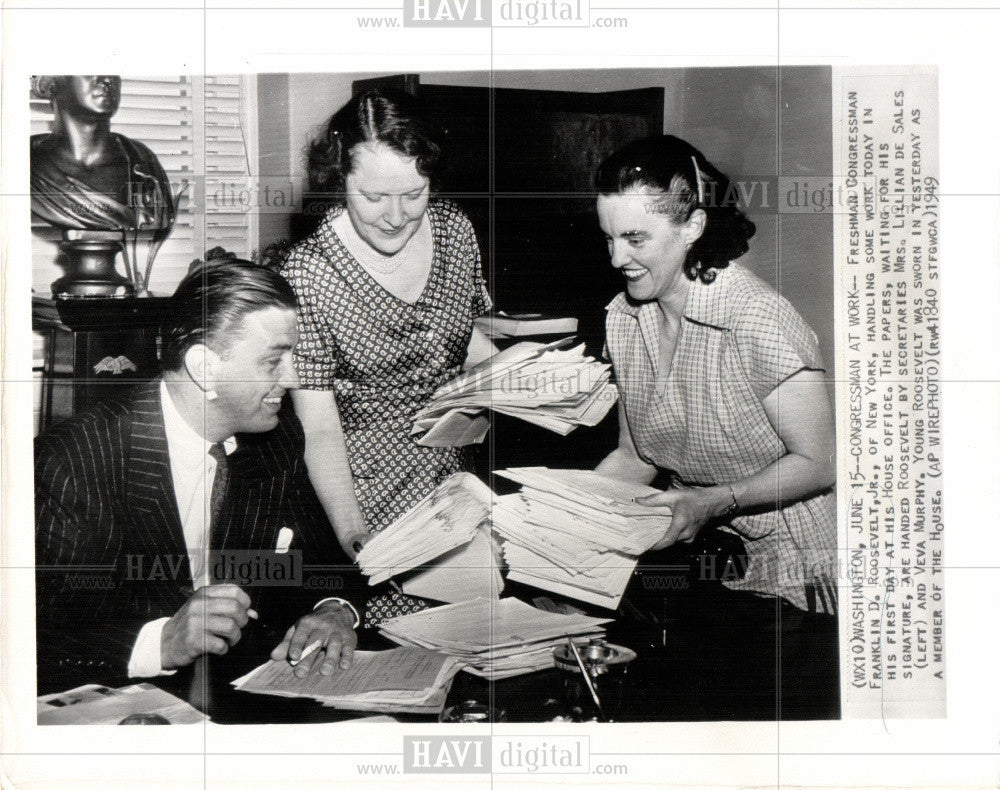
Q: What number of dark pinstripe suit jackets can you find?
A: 1